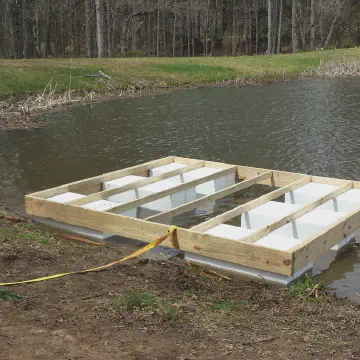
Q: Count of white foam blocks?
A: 6